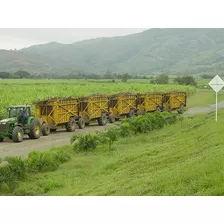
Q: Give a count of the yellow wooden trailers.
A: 5